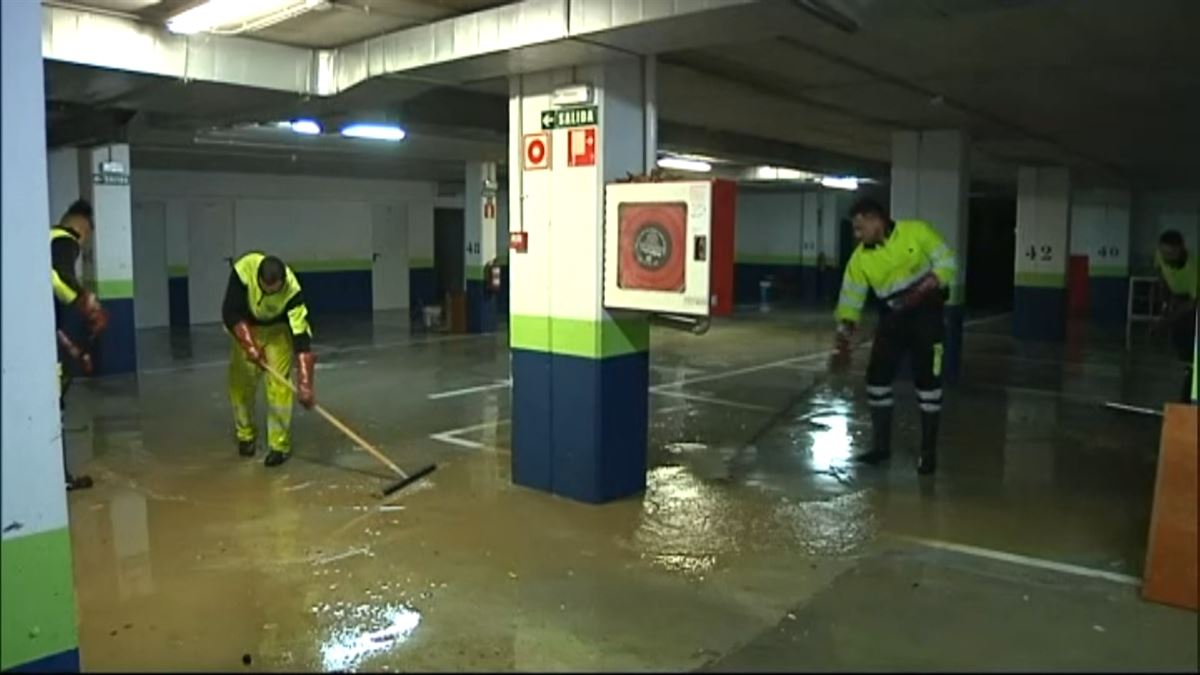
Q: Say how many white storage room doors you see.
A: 3